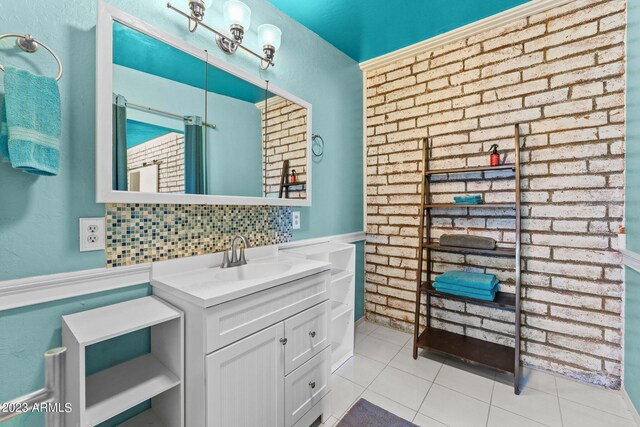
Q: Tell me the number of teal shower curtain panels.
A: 2